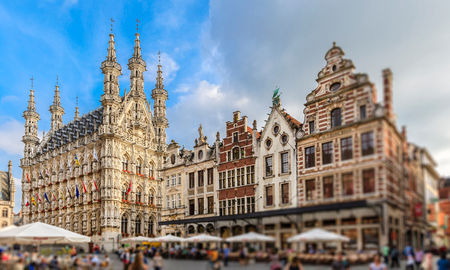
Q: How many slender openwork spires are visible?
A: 6